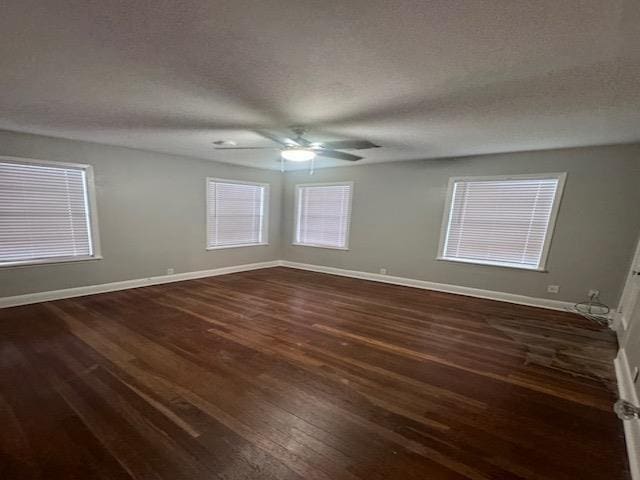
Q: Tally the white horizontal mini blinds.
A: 4